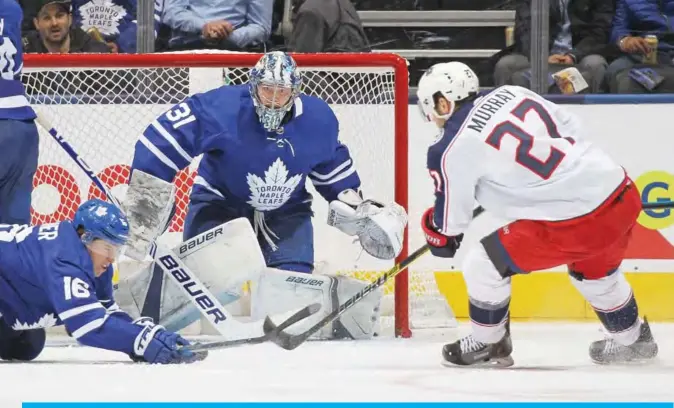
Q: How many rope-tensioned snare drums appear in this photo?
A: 0